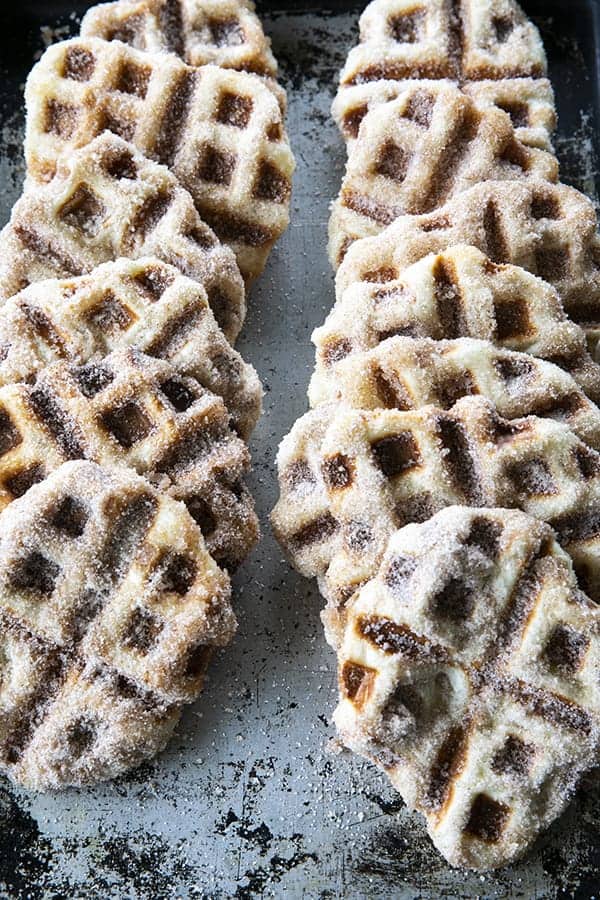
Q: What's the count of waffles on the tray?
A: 13